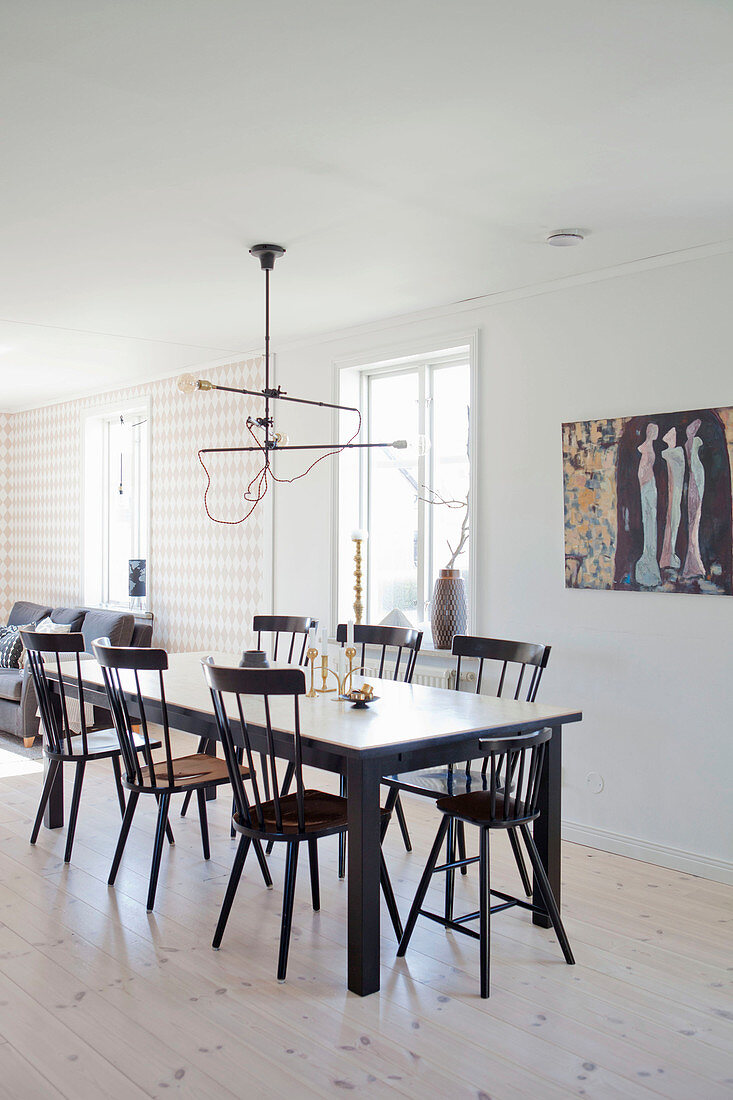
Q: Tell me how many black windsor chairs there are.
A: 7